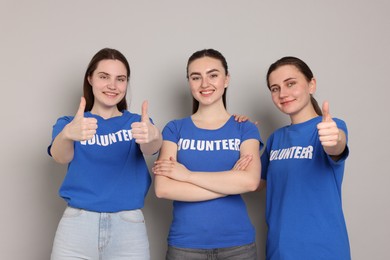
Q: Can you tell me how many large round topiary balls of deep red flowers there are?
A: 0